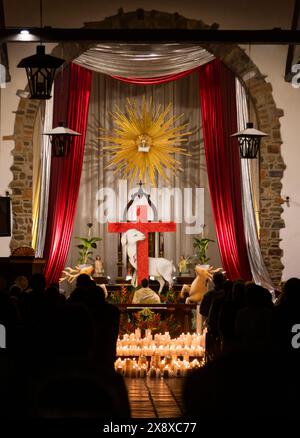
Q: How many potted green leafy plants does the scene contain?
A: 2